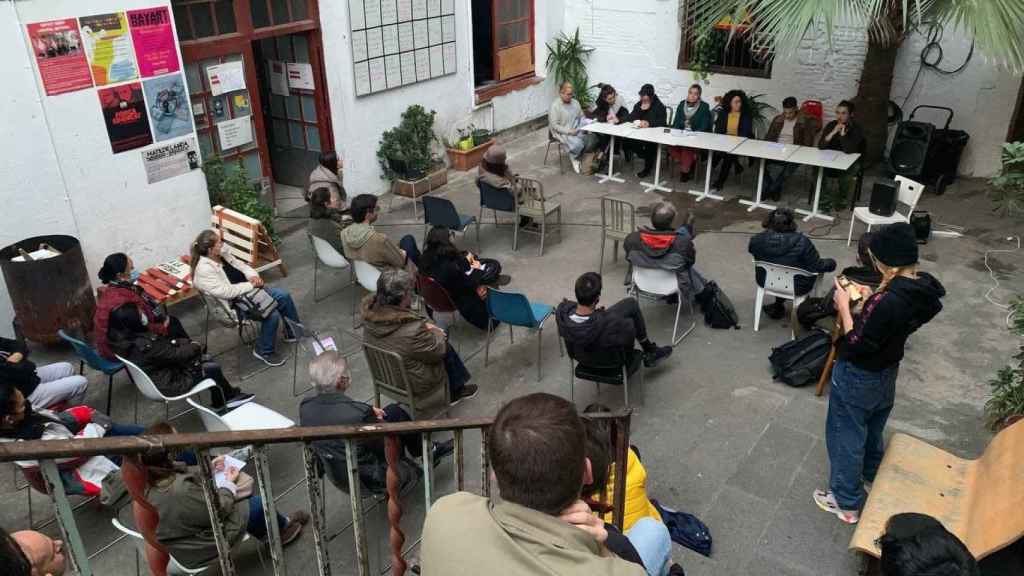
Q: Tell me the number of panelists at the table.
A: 7